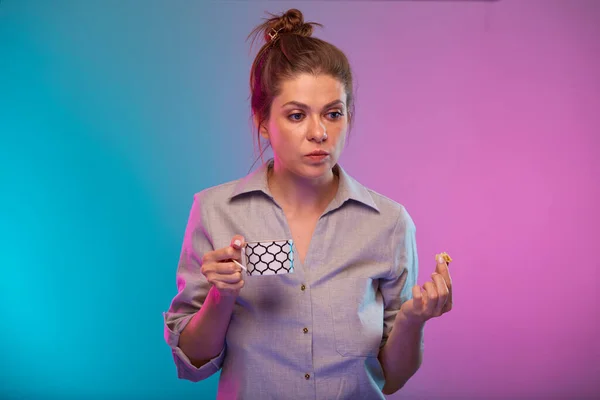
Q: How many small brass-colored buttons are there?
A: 3